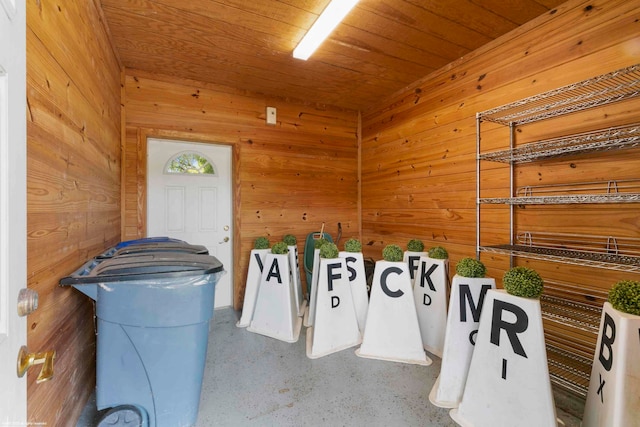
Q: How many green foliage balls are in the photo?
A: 12